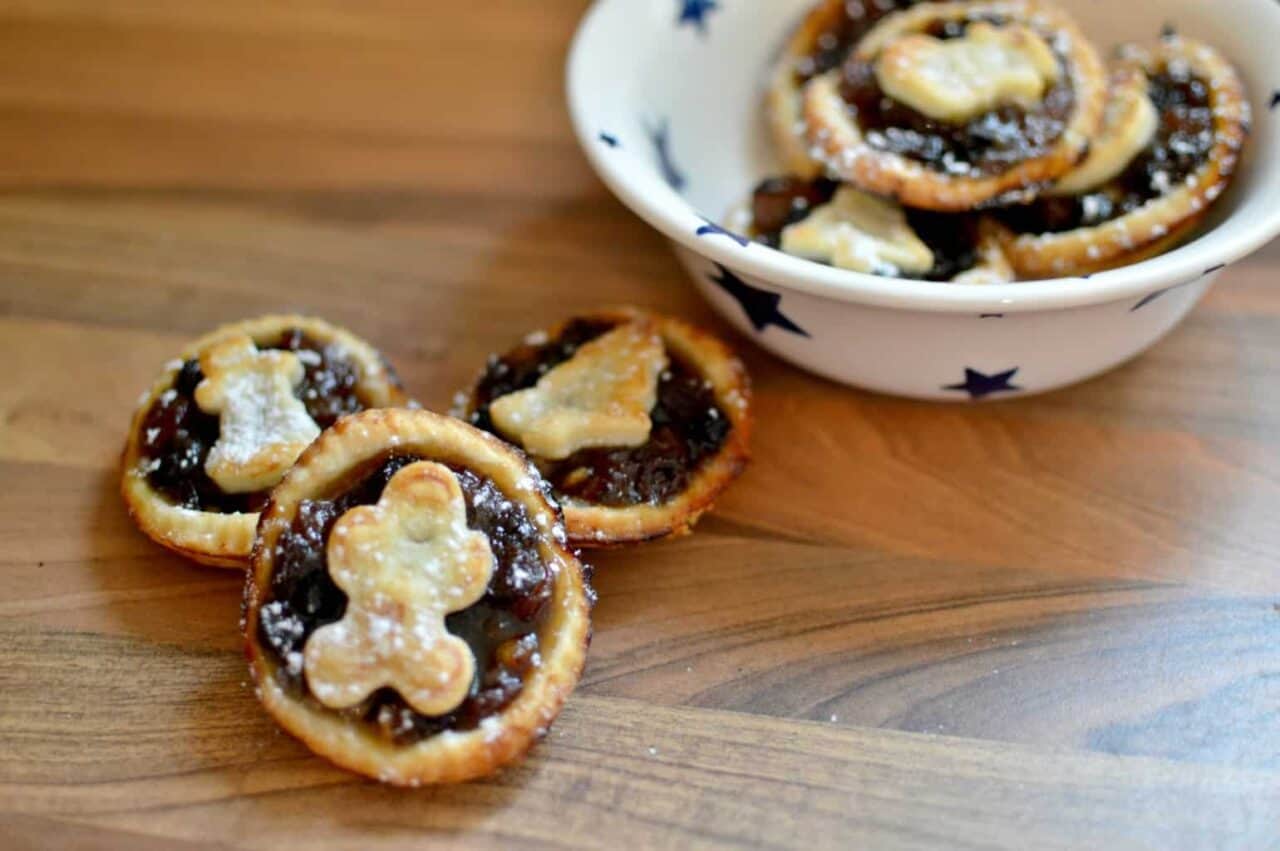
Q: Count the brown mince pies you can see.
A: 7